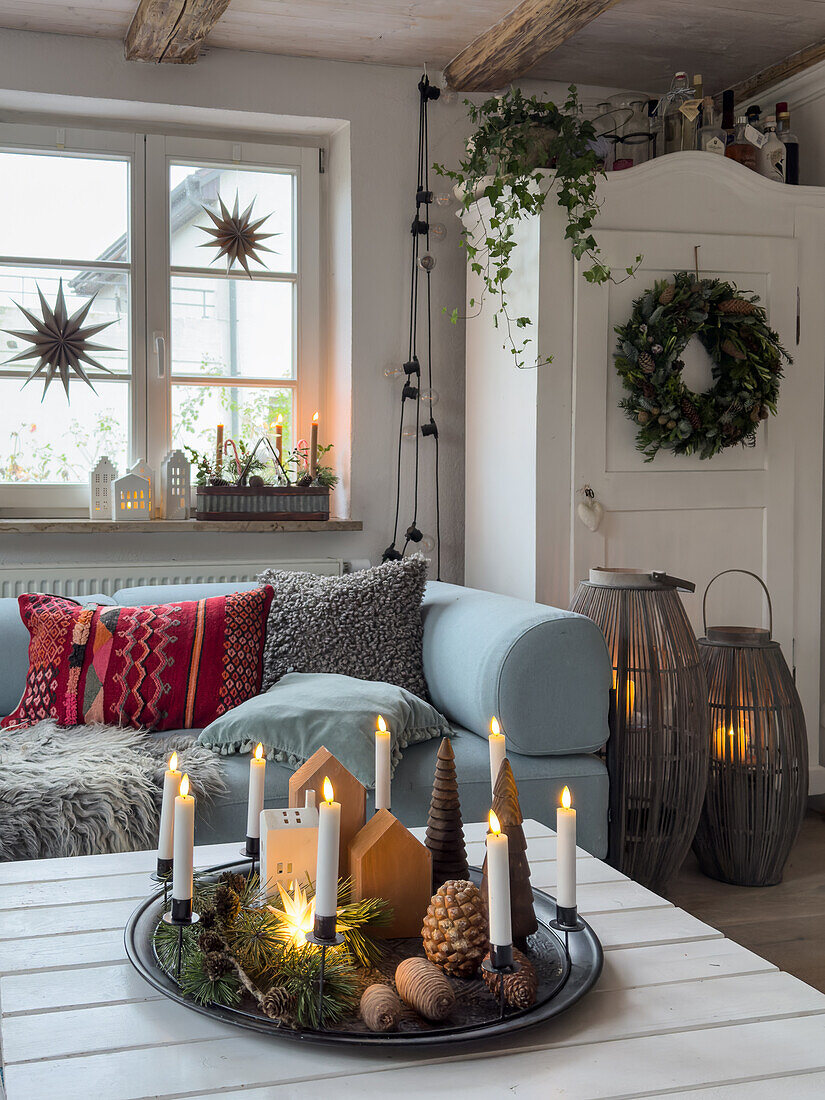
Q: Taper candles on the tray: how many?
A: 8